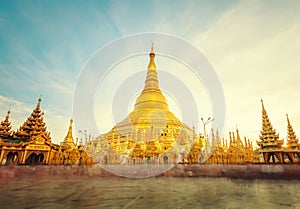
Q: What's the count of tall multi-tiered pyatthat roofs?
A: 4